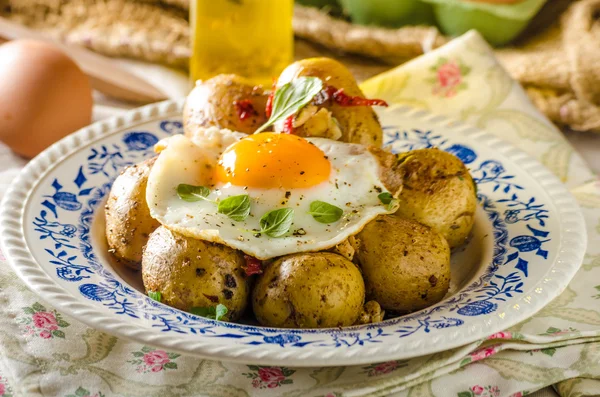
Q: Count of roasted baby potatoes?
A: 7